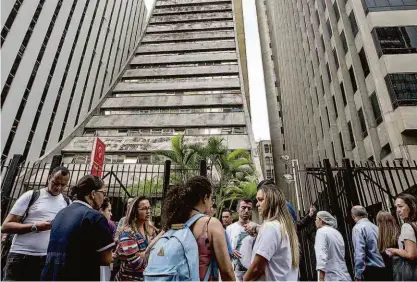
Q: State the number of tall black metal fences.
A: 2